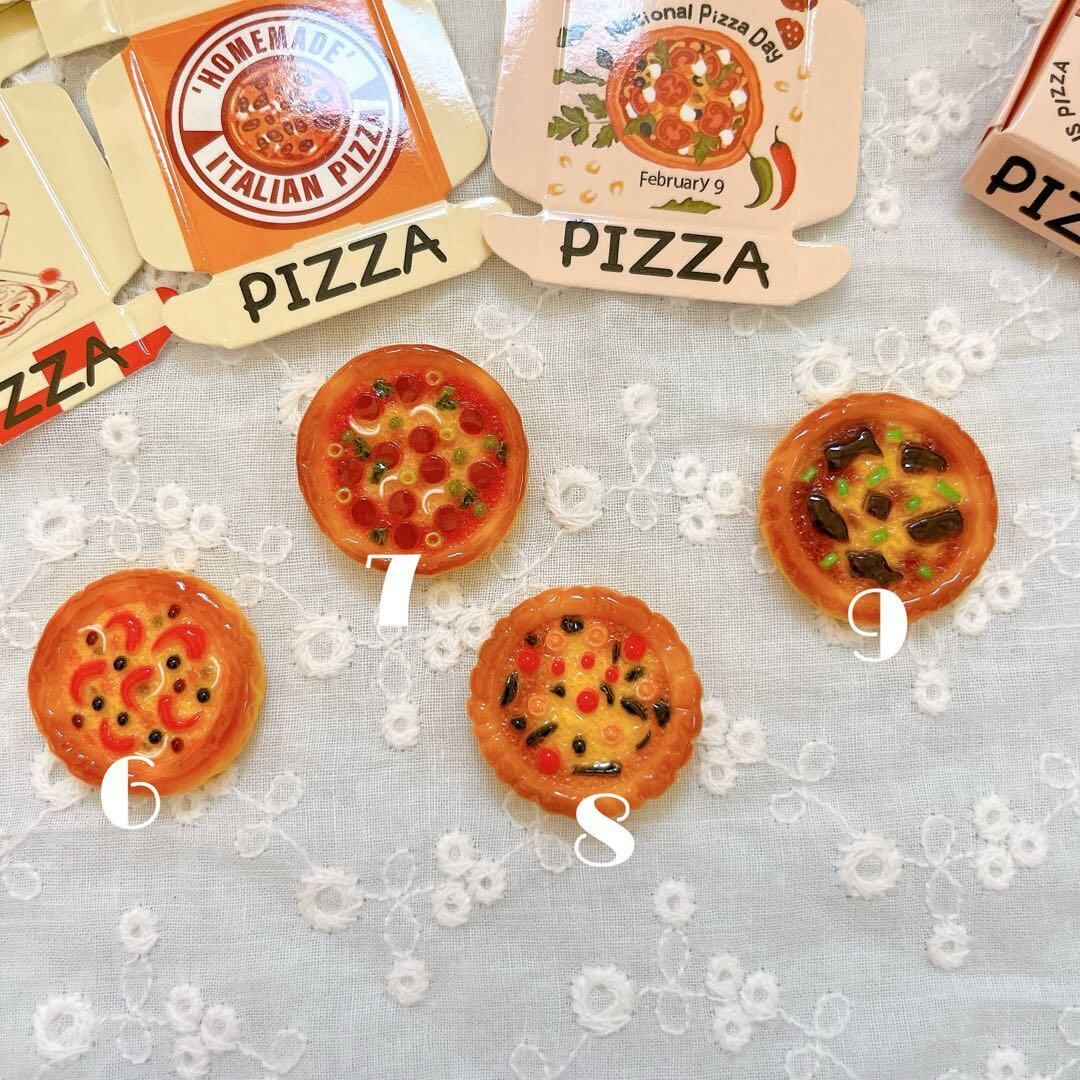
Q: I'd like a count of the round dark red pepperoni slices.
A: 12